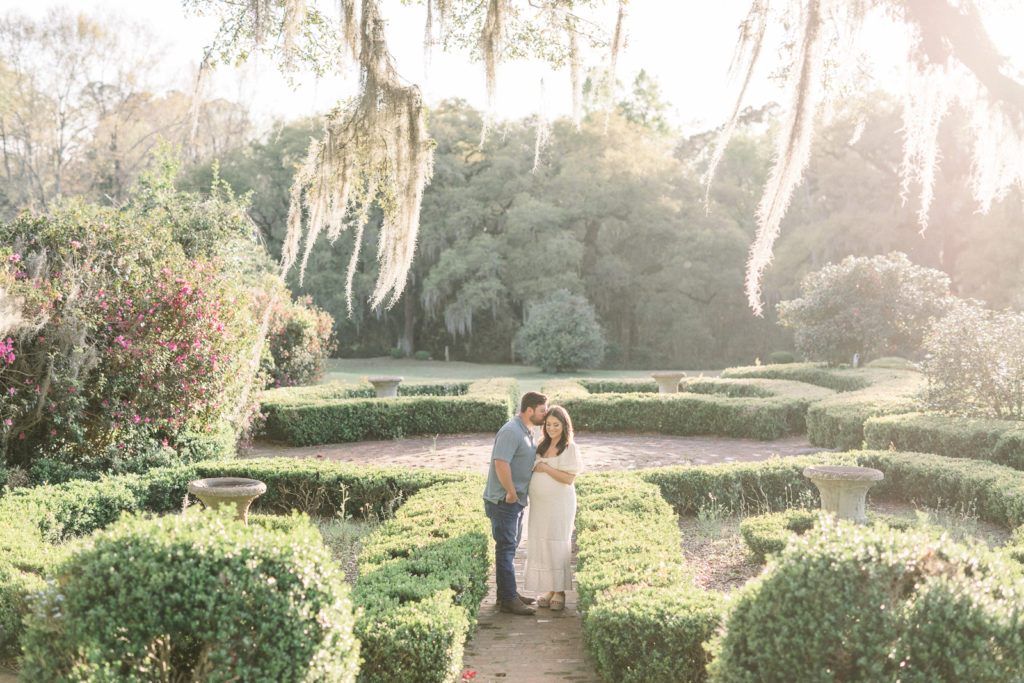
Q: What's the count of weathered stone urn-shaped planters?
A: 4